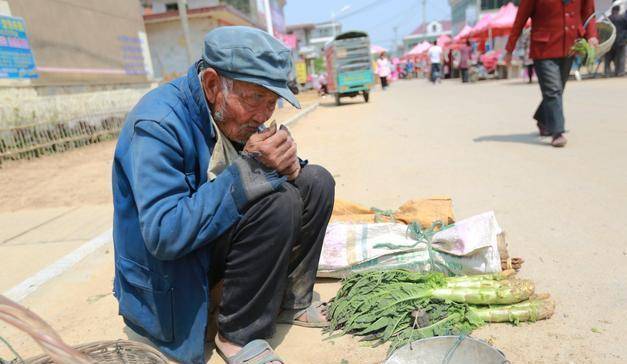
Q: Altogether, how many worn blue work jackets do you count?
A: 1